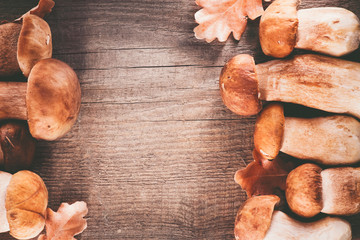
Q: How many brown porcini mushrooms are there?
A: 9